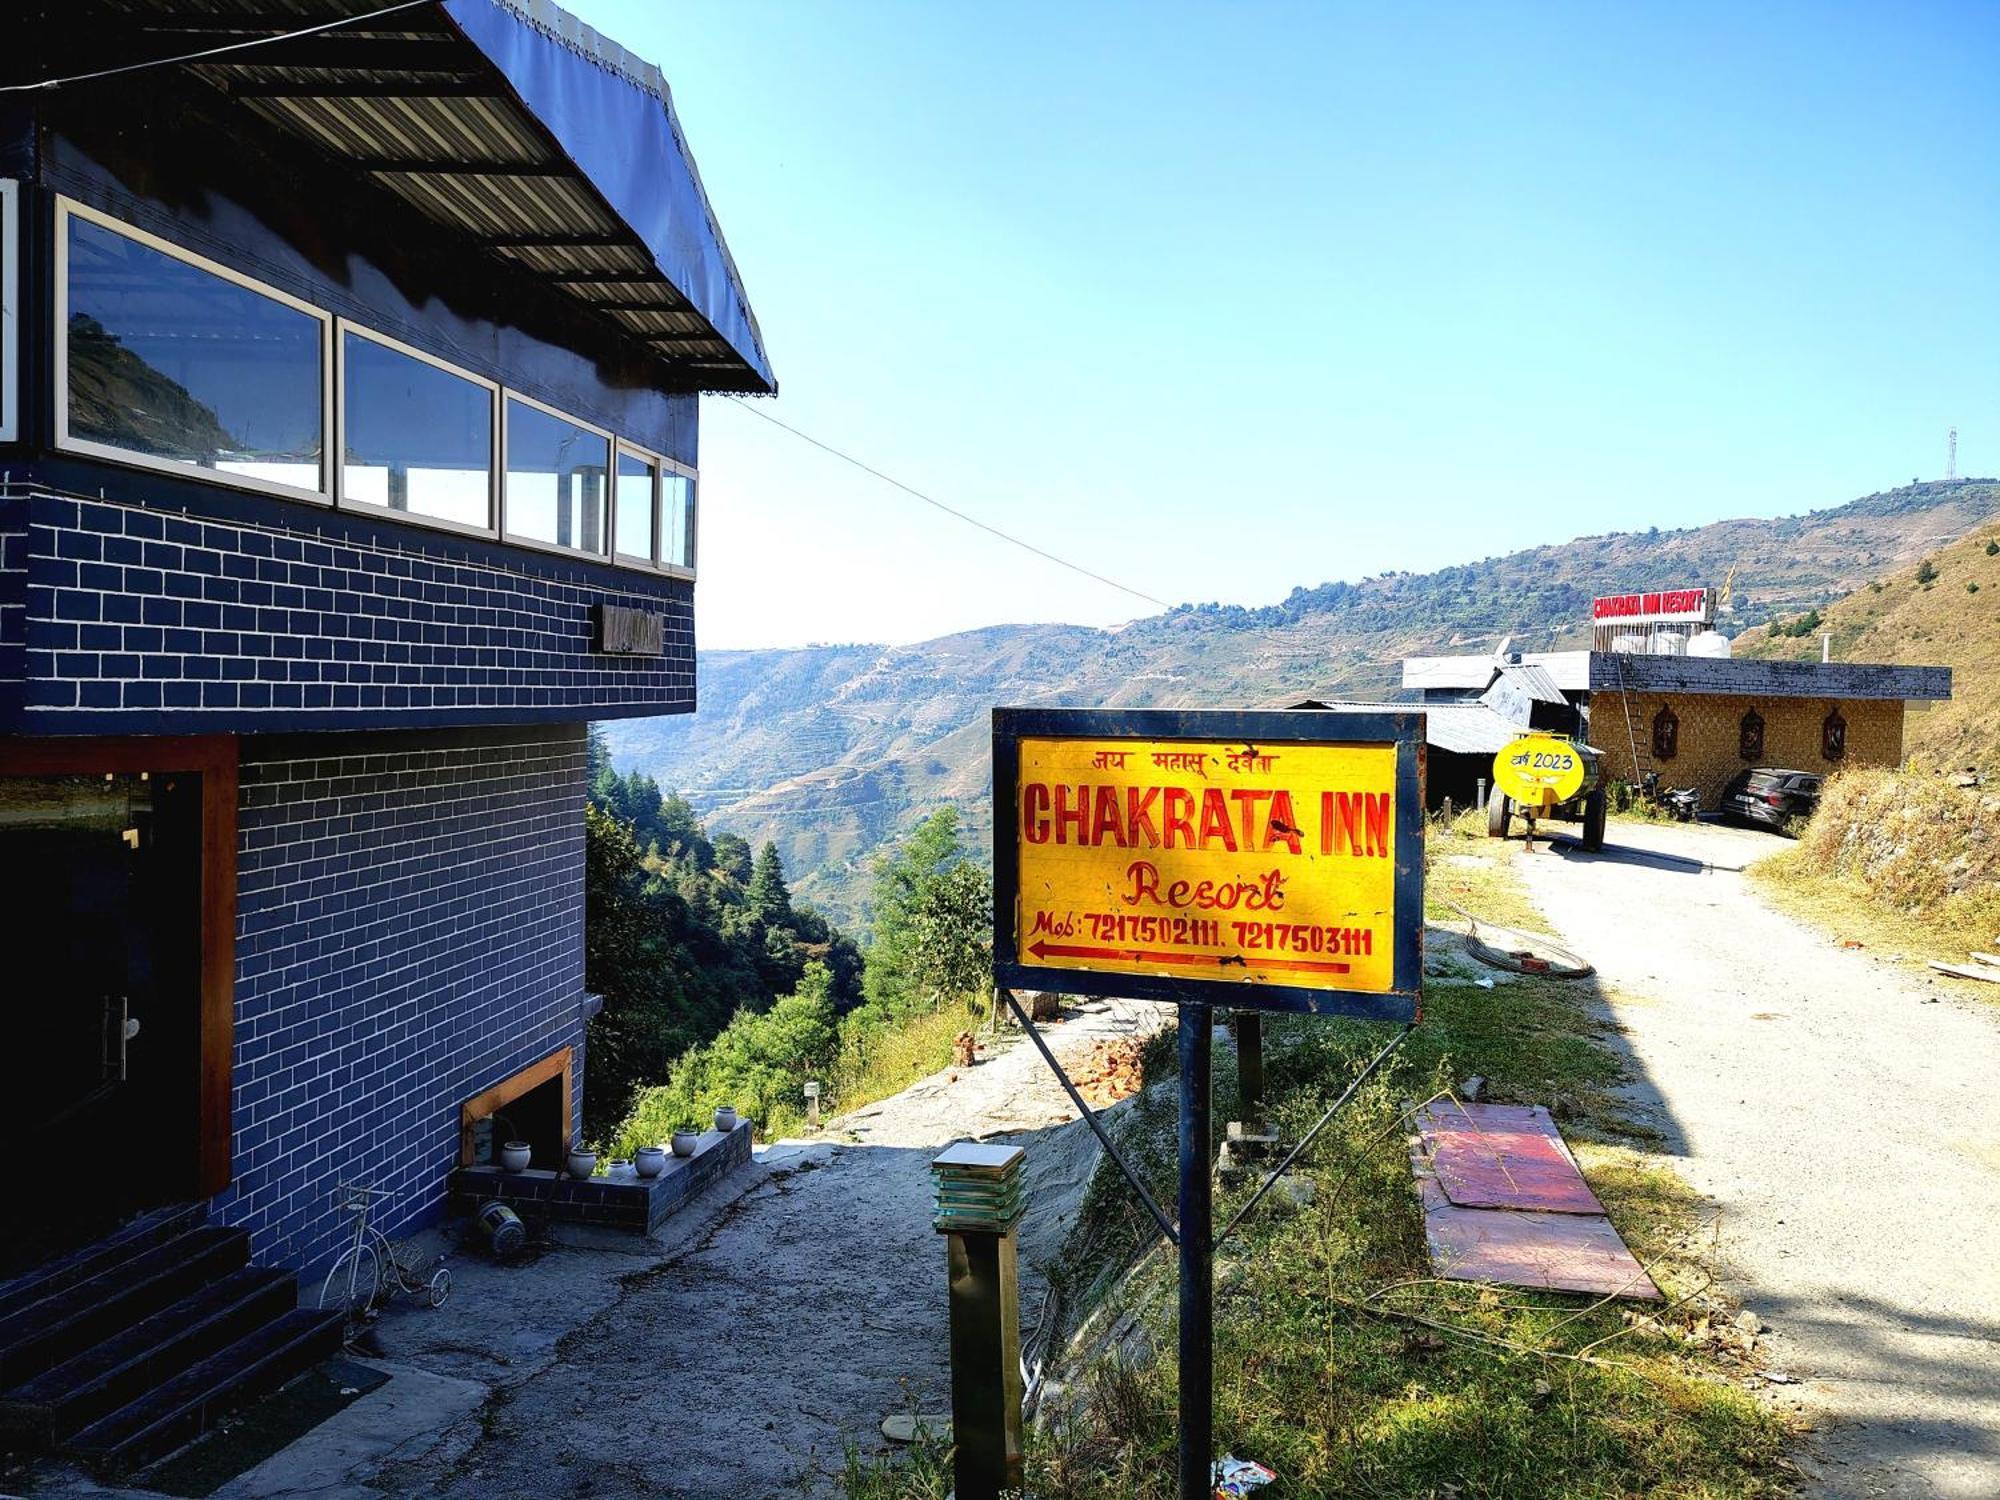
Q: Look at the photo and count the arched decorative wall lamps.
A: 3